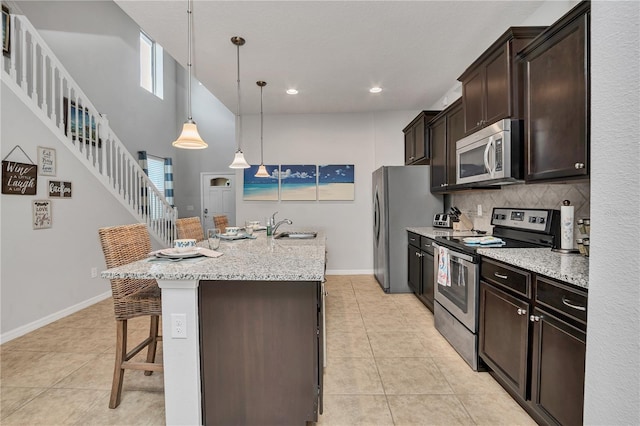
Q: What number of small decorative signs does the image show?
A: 4